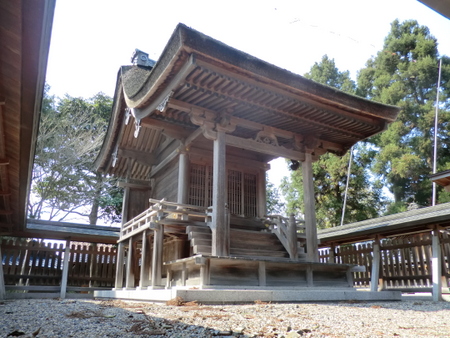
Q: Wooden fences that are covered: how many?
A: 2